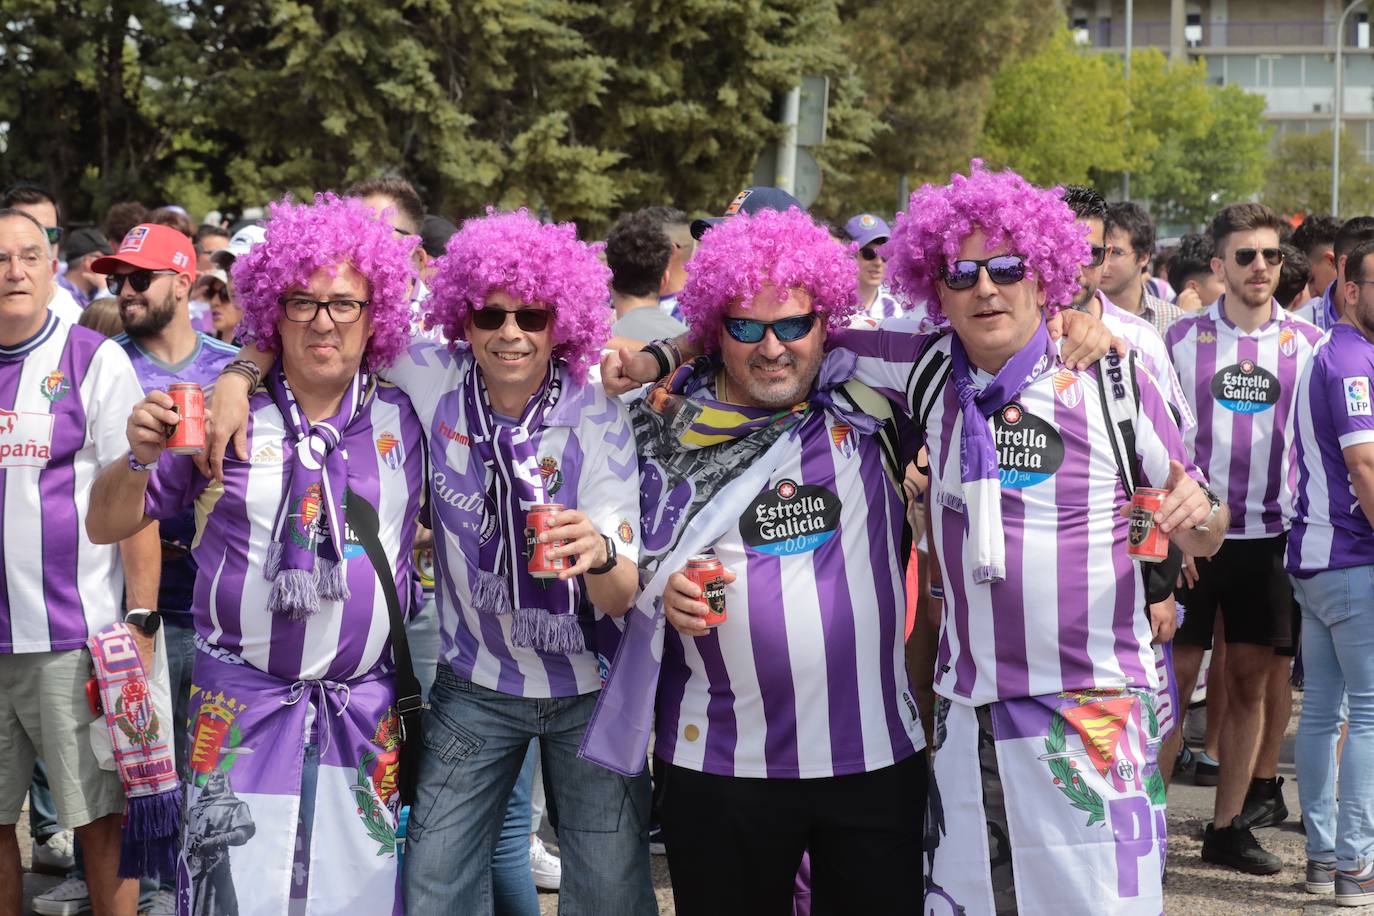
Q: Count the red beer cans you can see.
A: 4